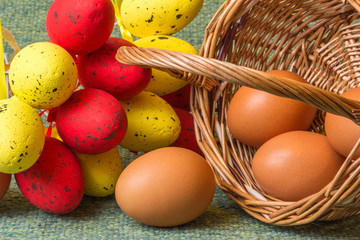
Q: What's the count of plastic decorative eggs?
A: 12